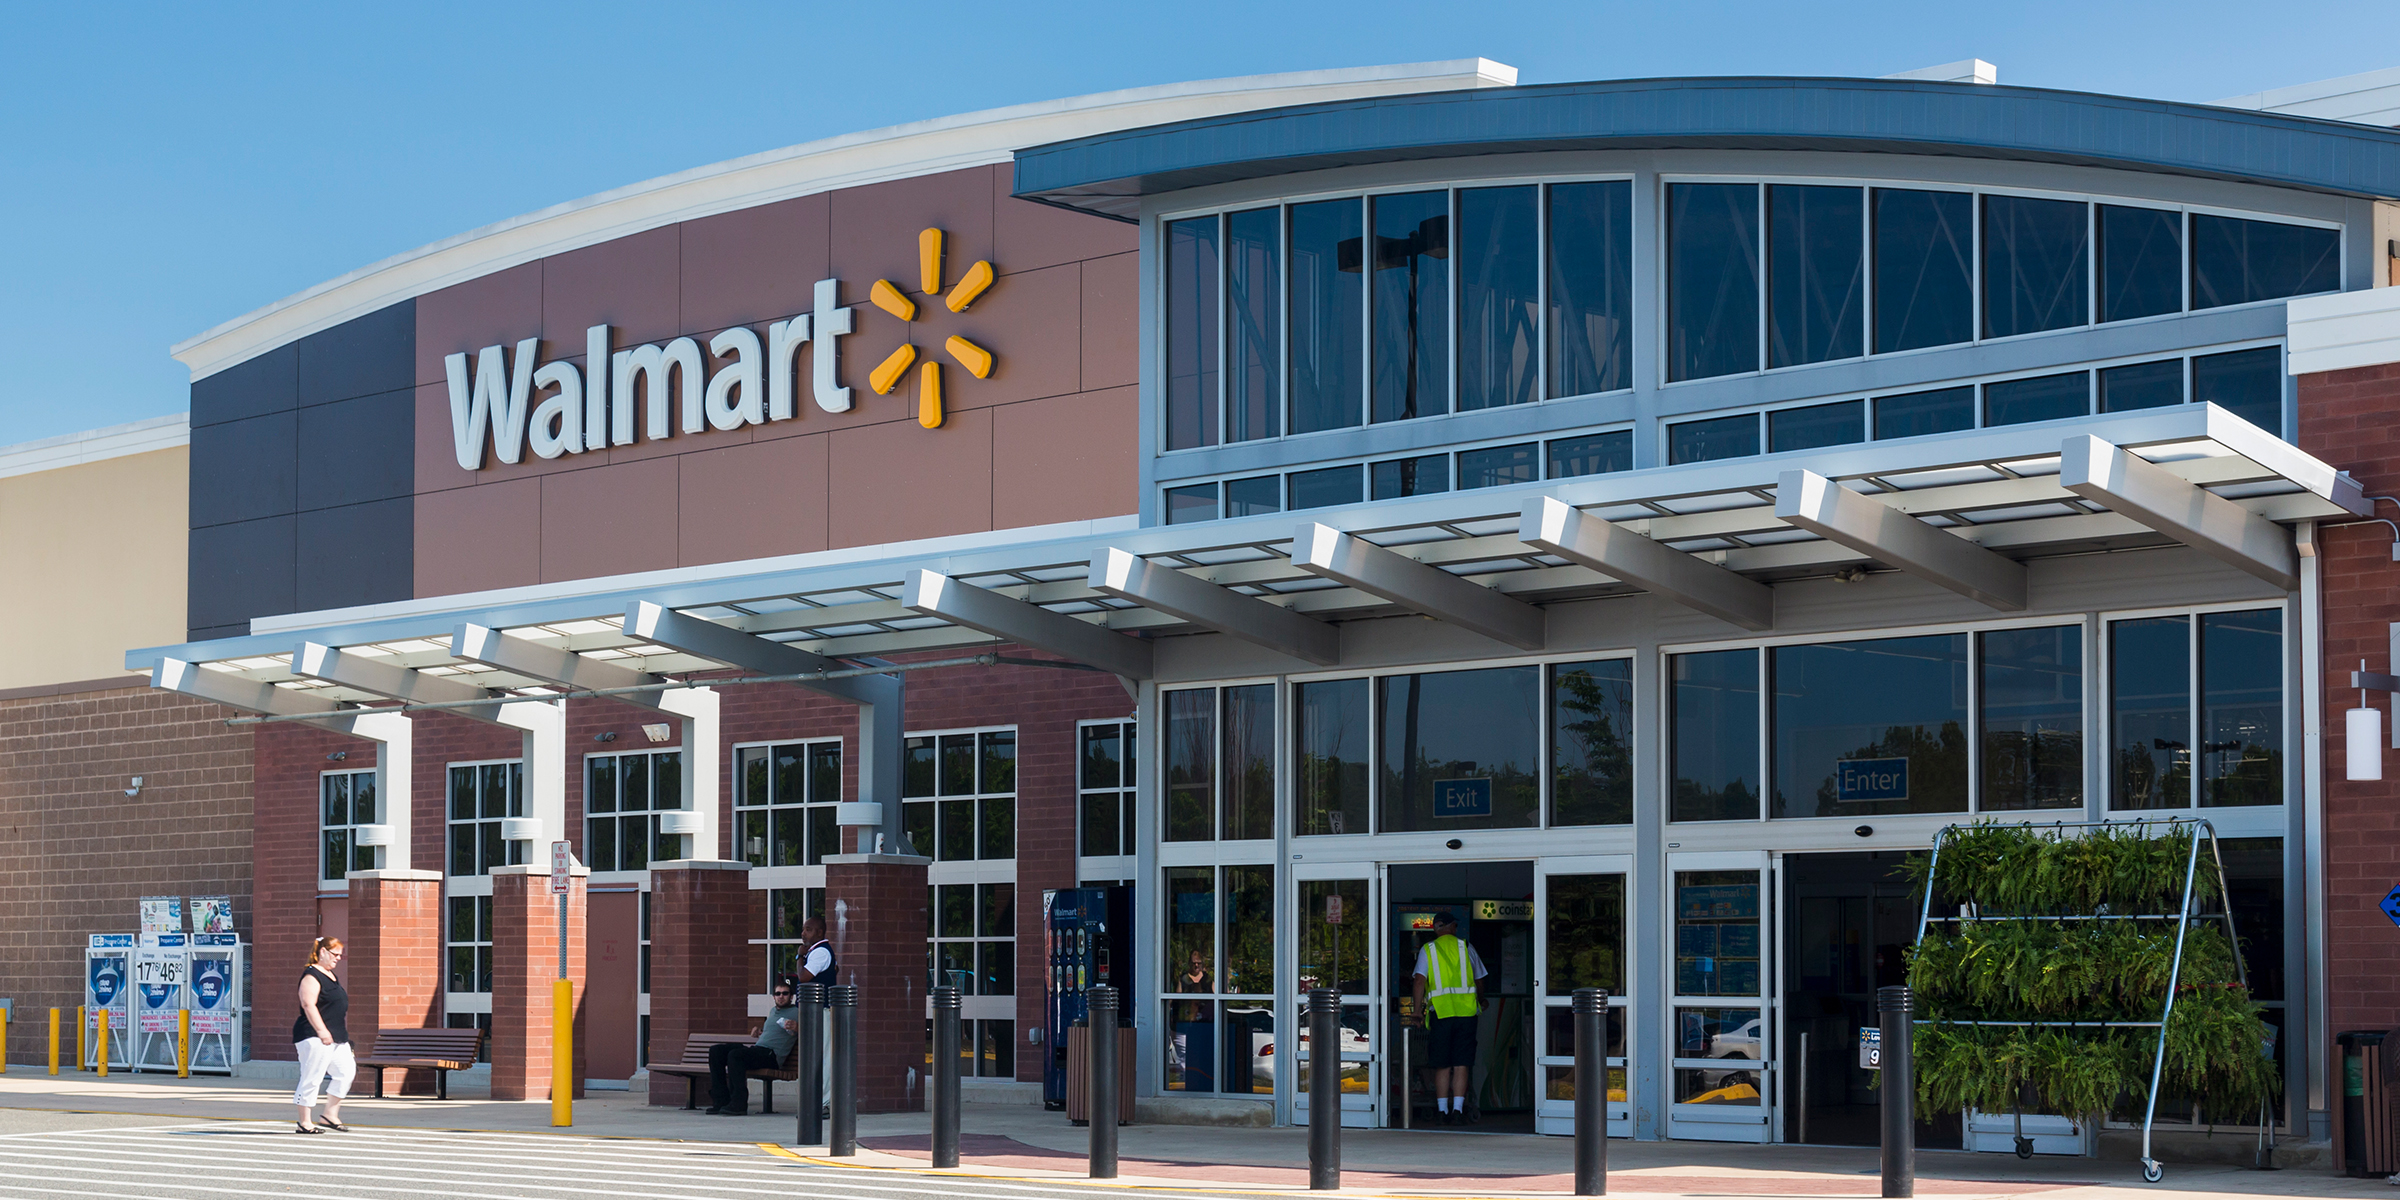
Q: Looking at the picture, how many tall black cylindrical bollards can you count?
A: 7